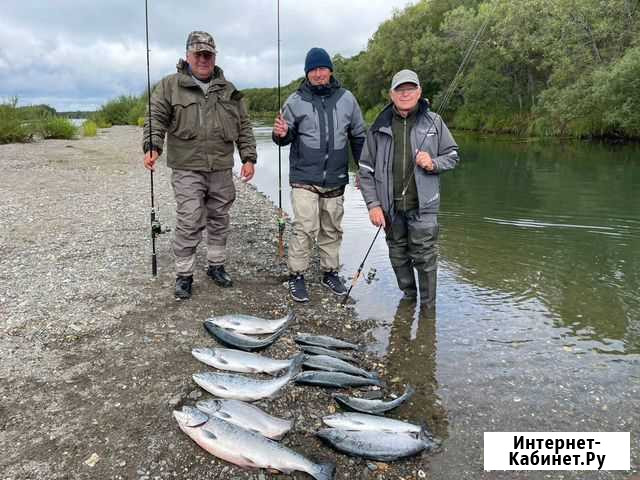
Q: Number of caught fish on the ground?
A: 13